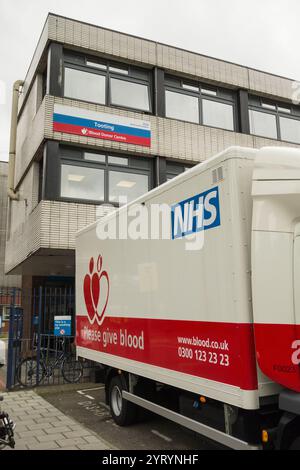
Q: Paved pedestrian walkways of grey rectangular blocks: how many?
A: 1